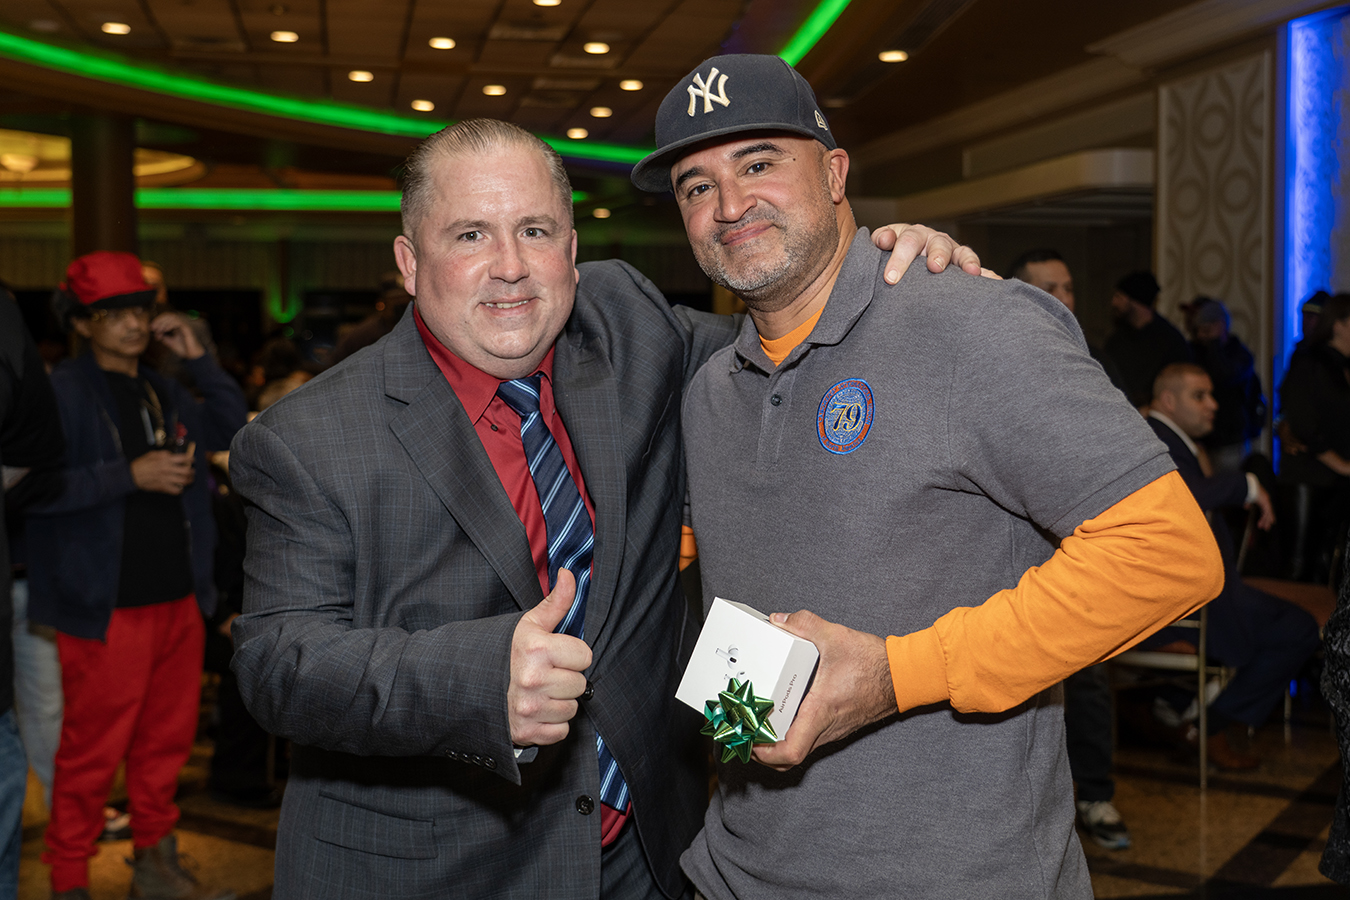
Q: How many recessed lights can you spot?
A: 13